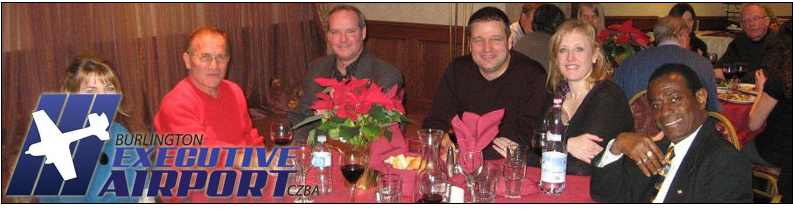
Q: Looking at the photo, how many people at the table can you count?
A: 6